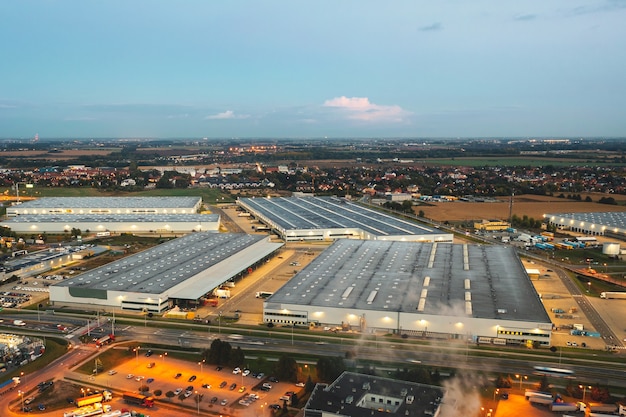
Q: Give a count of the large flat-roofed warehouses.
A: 6